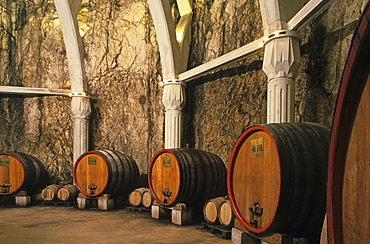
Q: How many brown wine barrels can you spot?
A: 11